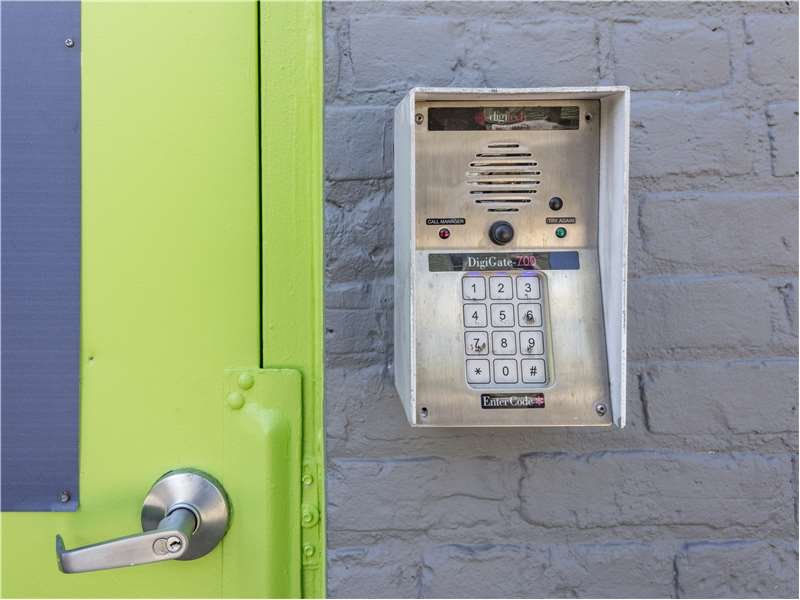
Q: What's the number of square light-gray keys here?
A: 12